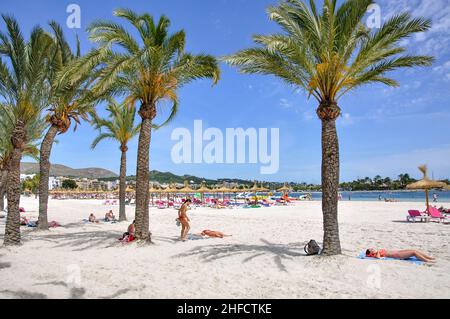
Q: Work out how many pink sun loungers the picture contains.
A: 2